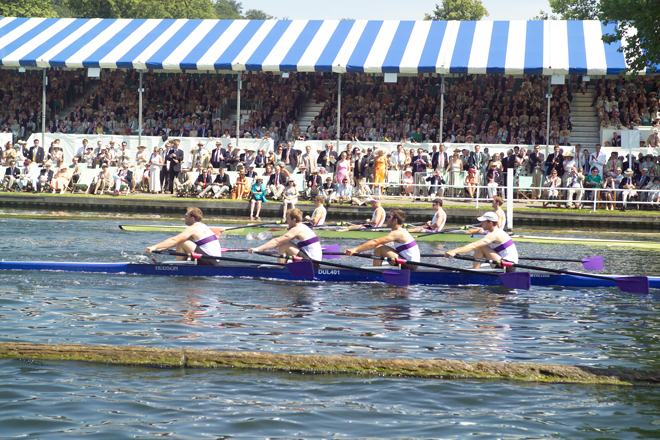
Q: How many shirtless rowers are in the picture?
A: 0